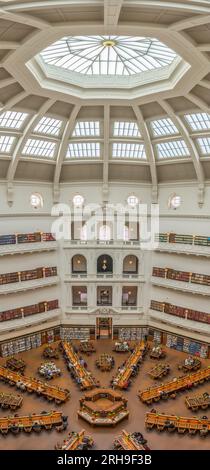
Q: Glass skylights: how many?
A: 13